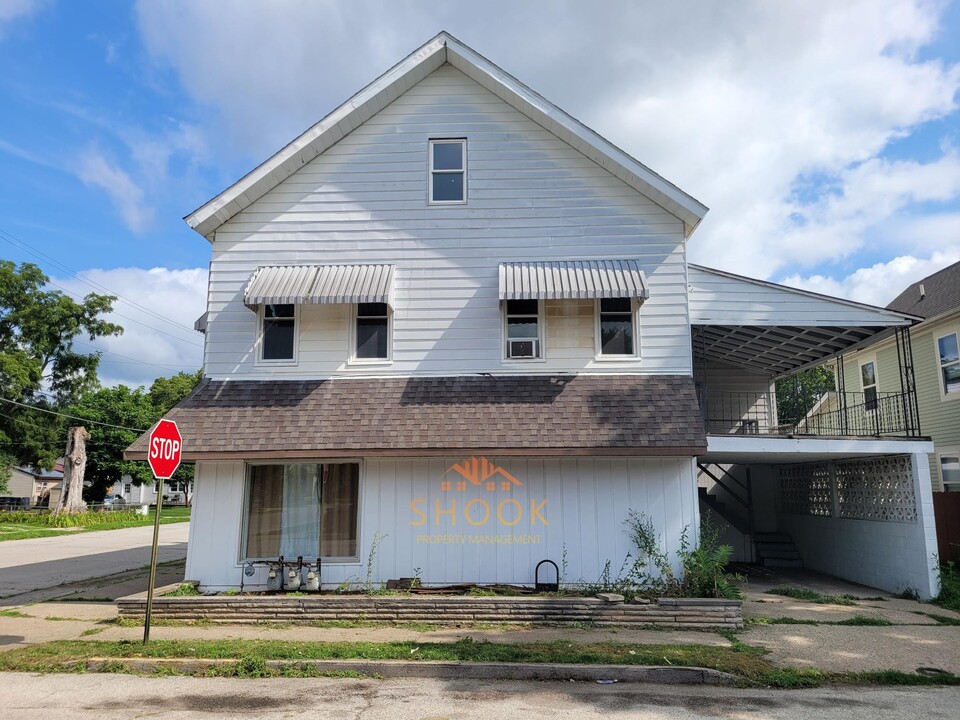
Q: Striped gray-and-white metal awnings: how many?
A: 2